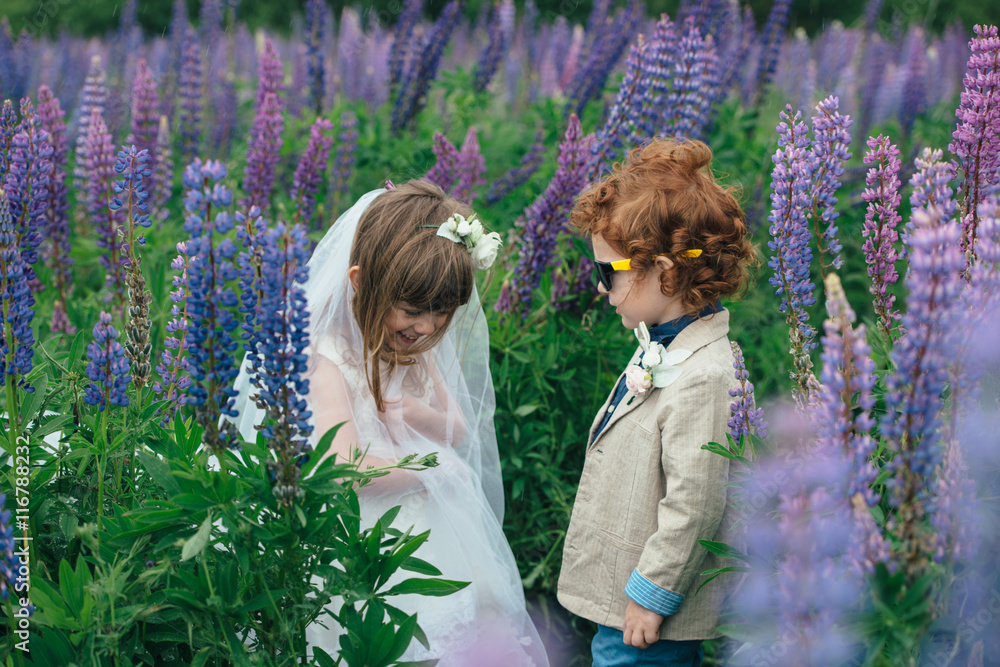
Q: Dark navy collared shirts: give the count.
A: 1